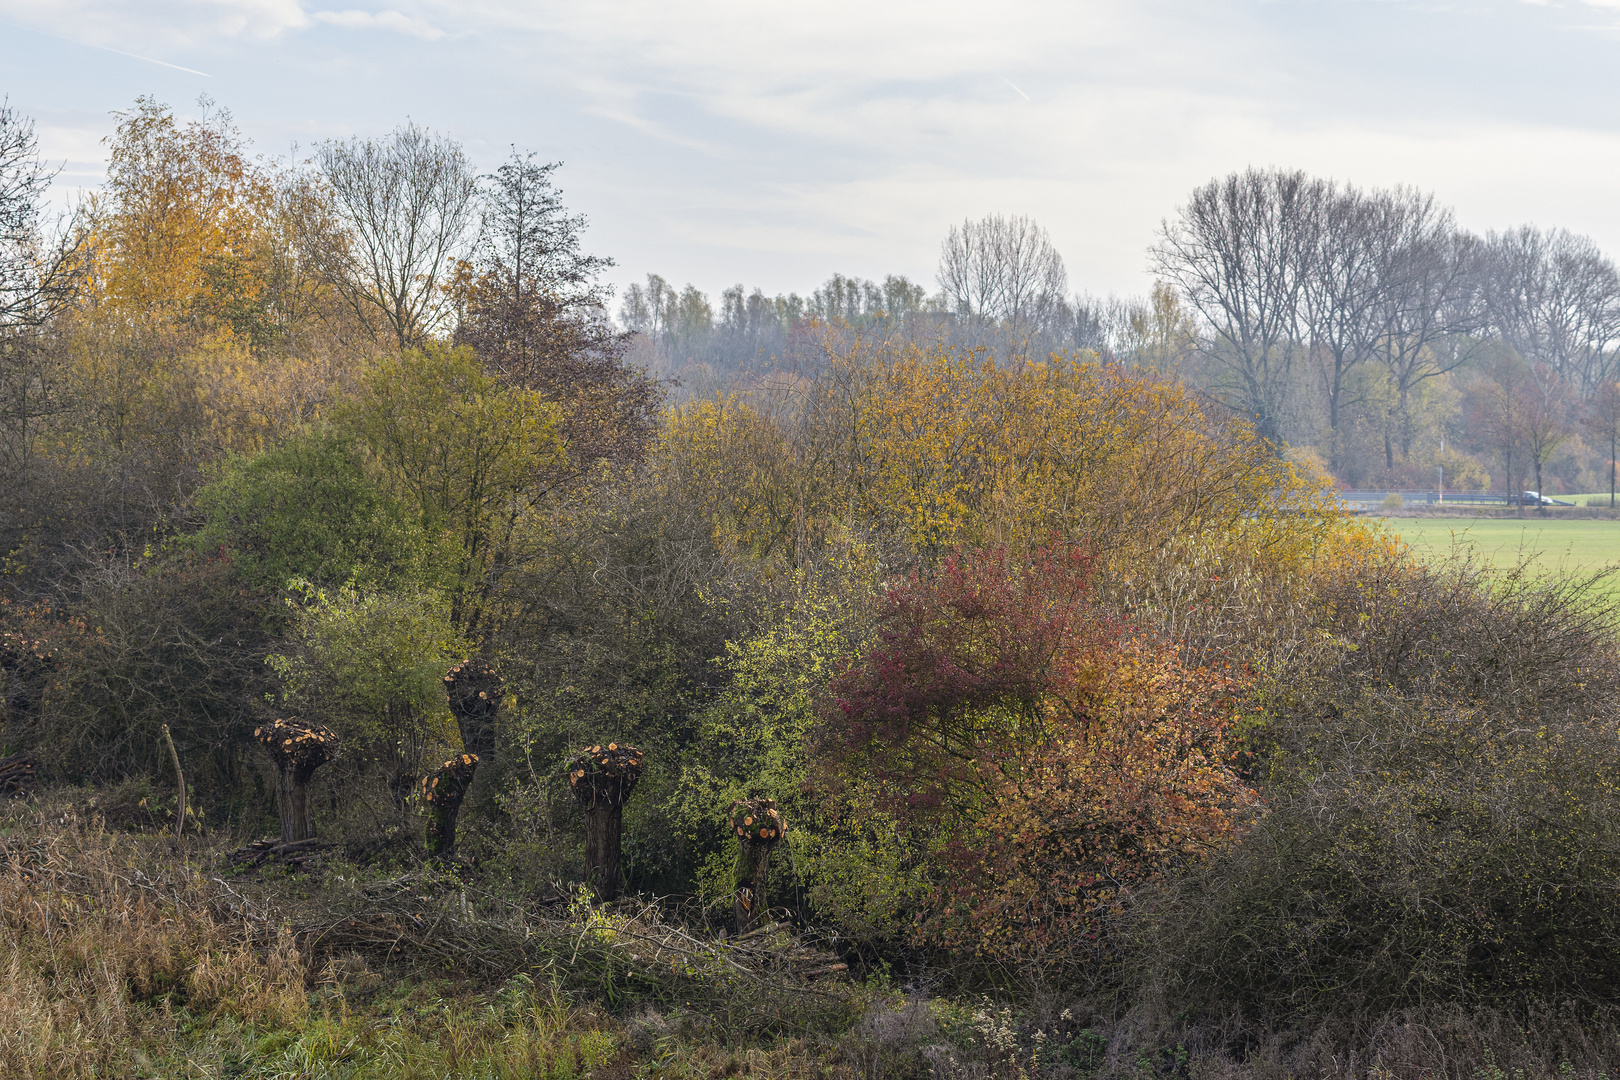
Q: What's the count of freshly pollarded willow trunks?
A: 5